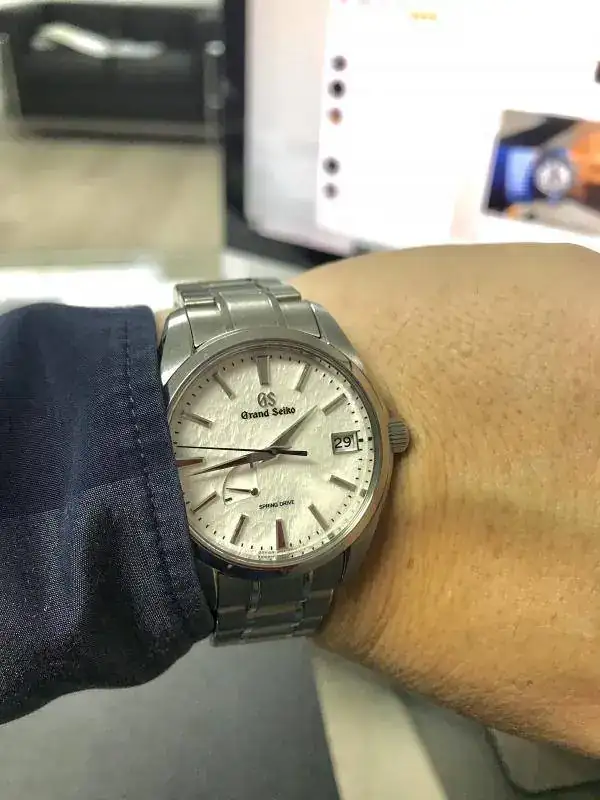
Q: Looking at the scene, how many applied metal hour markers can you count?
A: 11